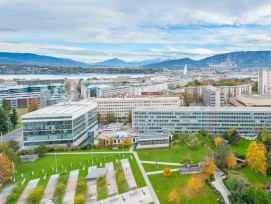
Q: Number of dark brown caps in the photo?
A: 0